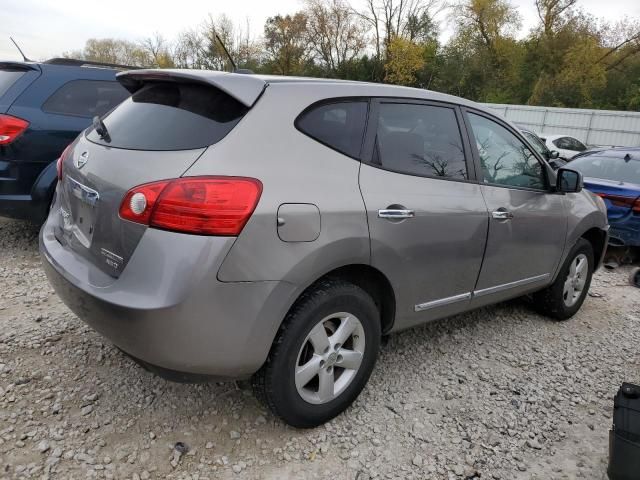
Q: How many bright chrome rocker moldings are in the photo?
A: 2